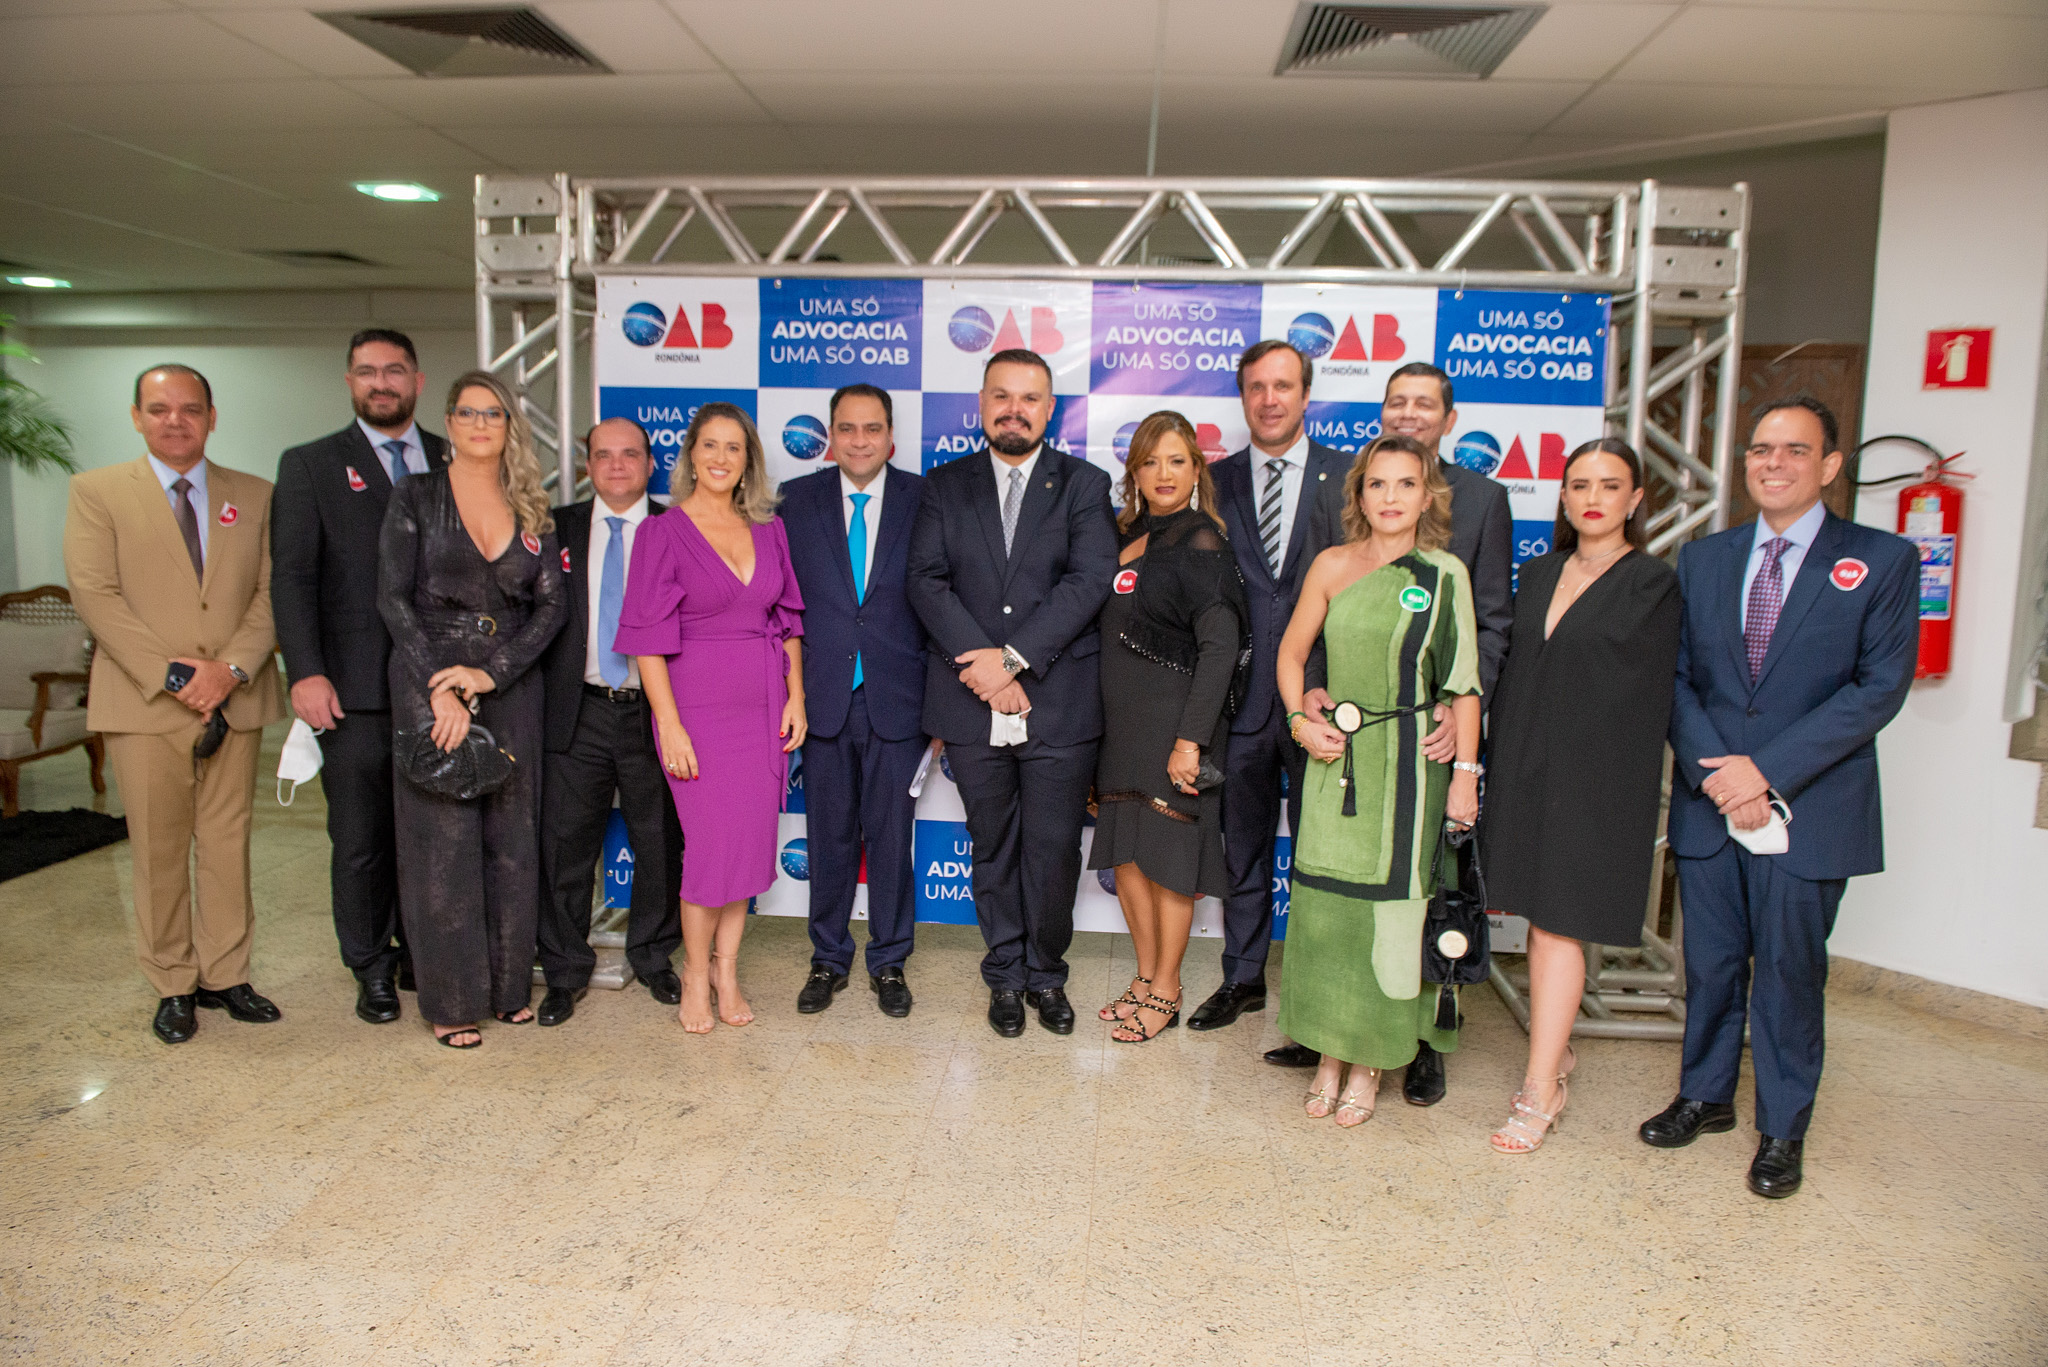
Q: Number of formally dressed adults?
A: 13